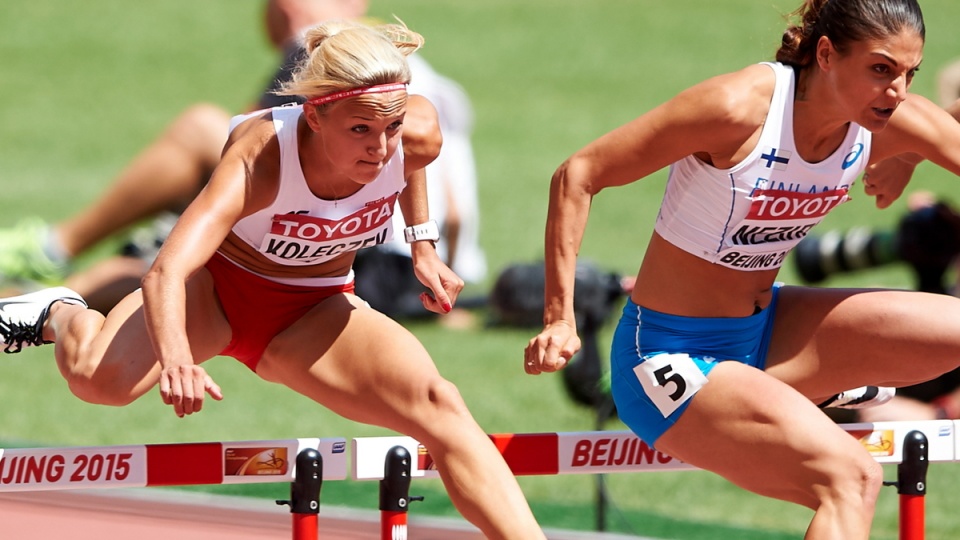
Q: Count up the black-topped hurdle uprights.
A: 3